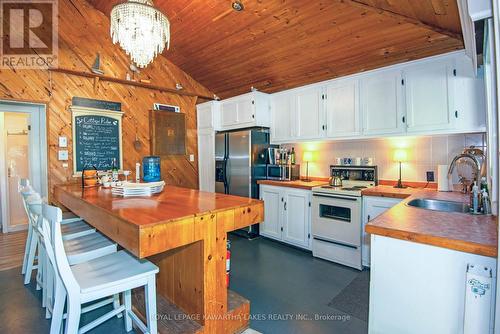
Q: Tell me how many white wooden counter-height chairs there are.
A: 4